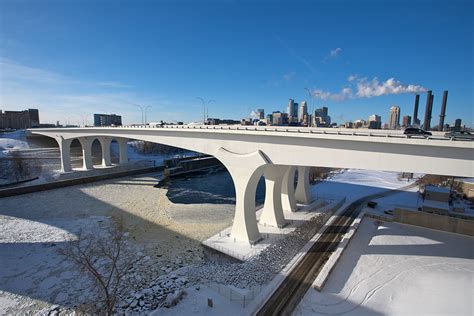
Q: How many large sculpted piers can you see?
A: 8